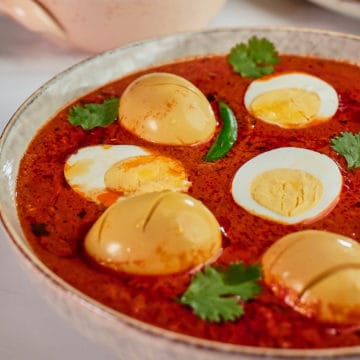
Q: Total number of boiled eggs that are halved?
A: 3